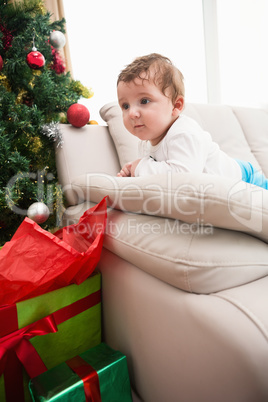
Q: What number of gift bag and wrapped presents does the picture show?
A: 2